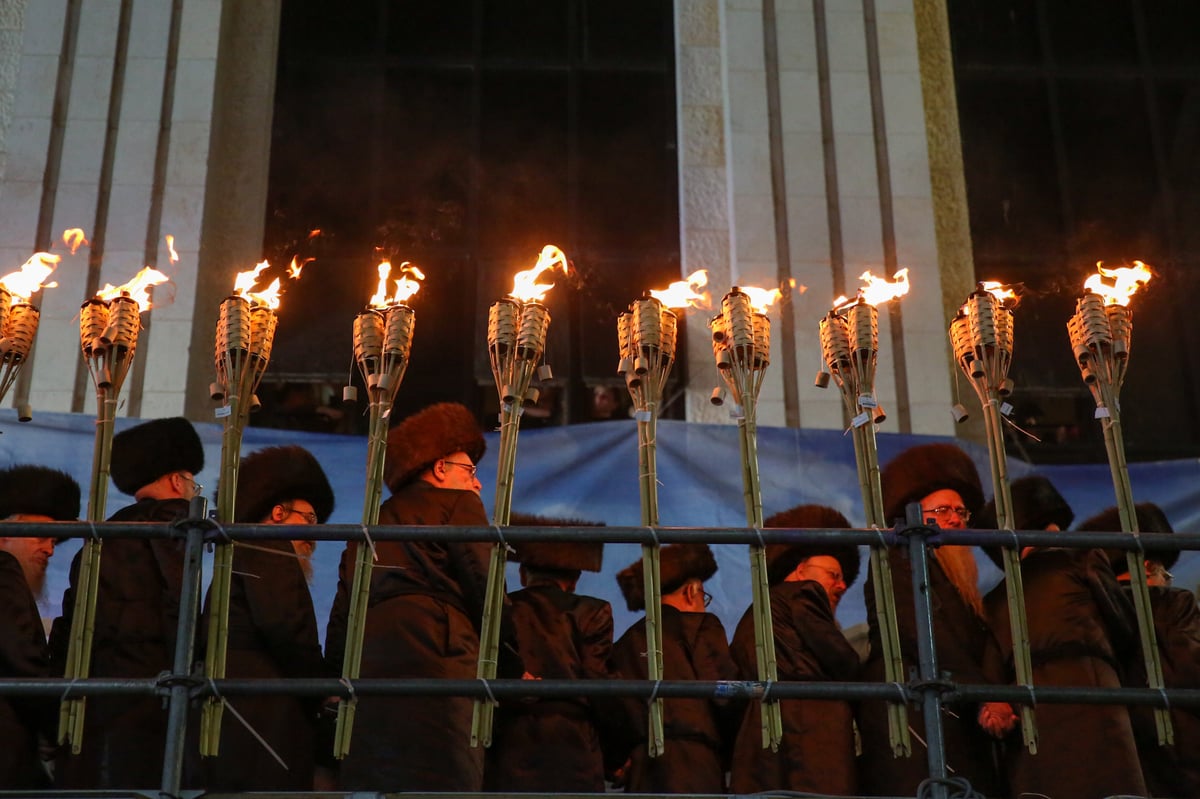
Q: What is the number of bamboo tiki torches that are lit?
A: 10